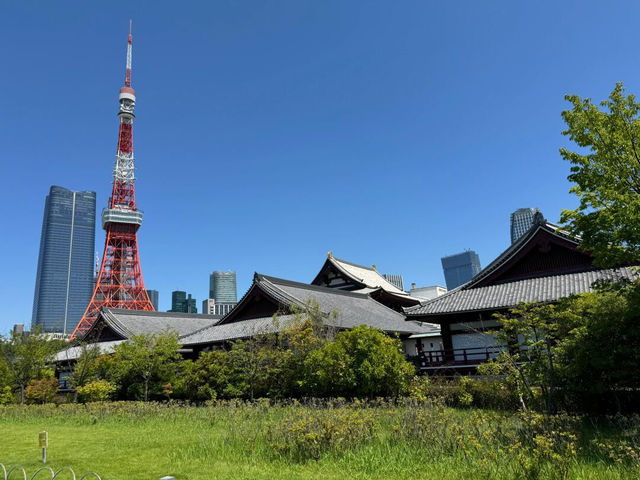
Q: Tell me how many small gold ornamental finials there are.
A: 2